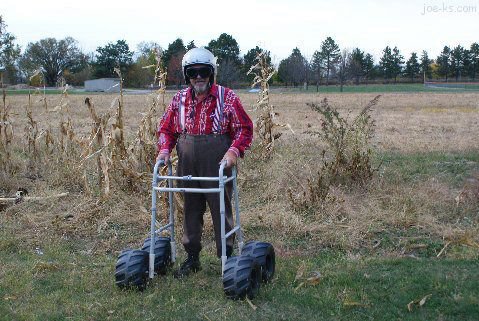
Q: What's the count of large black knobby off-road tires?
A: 4